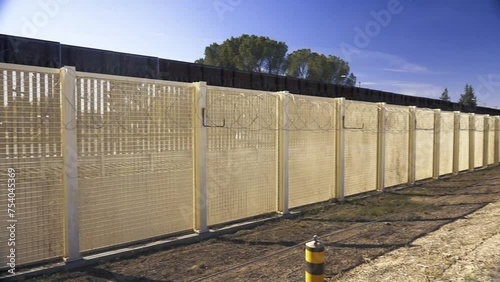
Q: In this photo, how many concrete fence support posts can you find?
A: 11